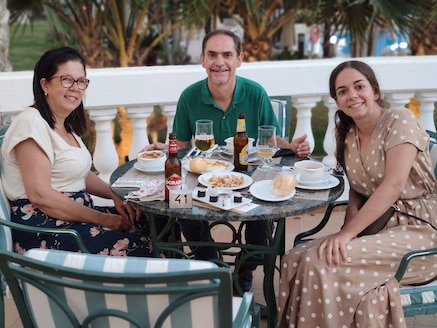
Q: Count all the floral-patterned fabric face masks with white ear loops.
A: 1